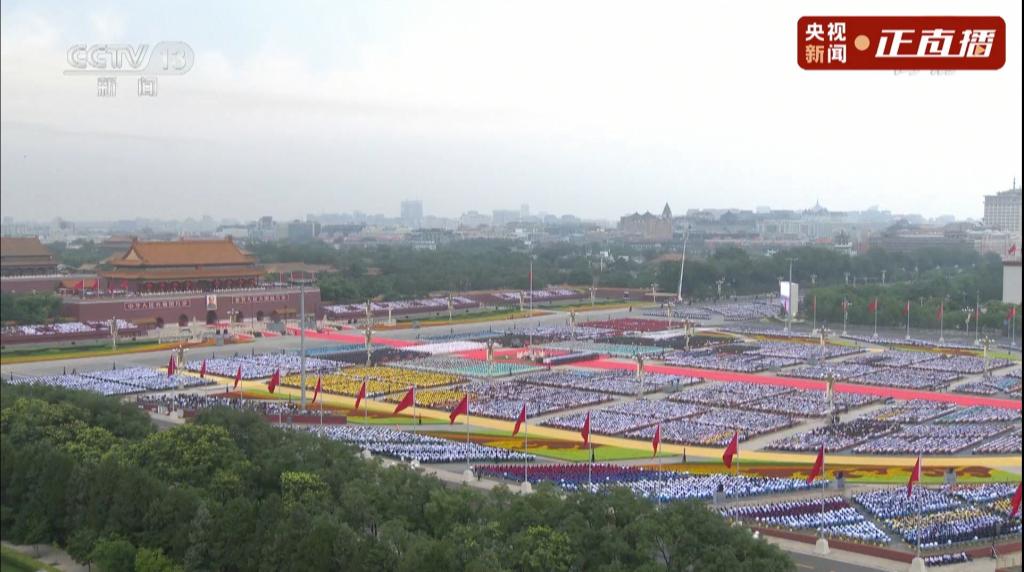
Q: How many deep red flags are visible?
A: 15